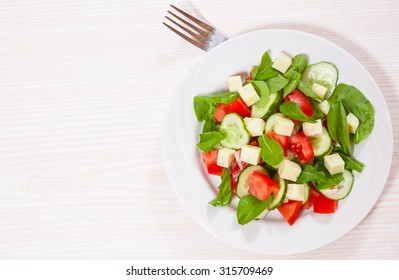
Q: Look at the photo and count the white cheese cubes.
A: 14